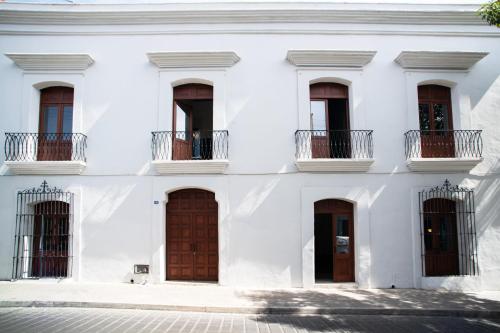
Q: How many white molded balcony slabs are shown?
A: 4